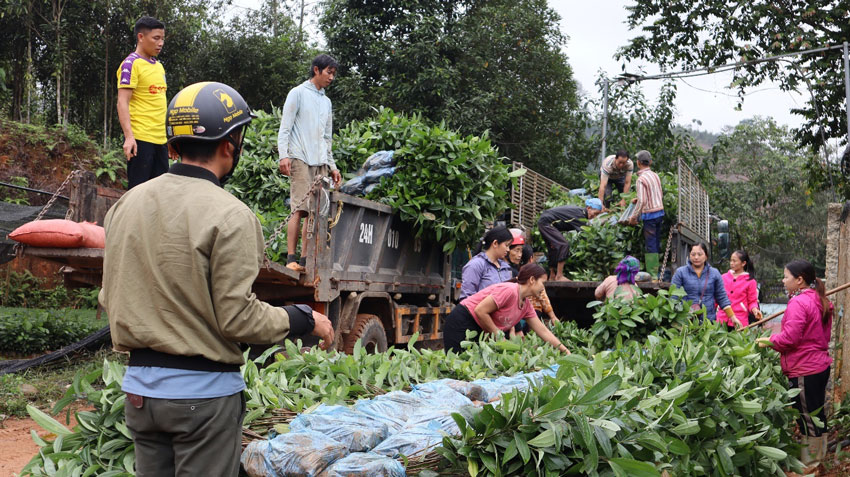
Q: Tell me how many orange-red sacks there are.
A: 2